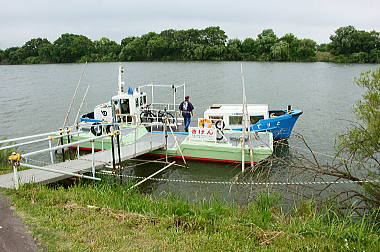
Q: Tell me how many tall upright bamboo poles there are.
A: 4